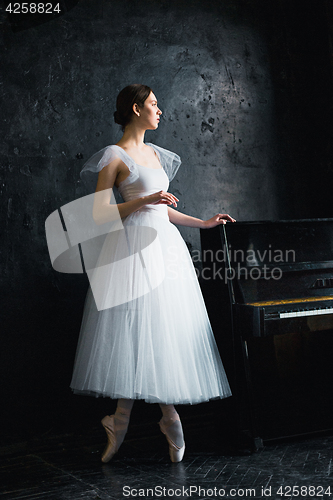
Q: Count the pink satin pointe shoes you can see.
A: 2